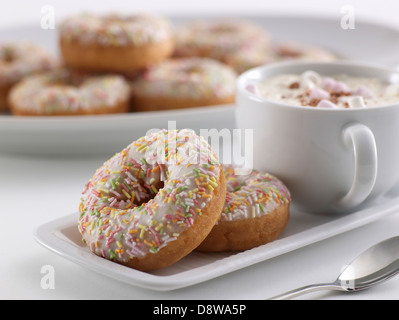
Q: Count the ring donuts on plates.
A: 8